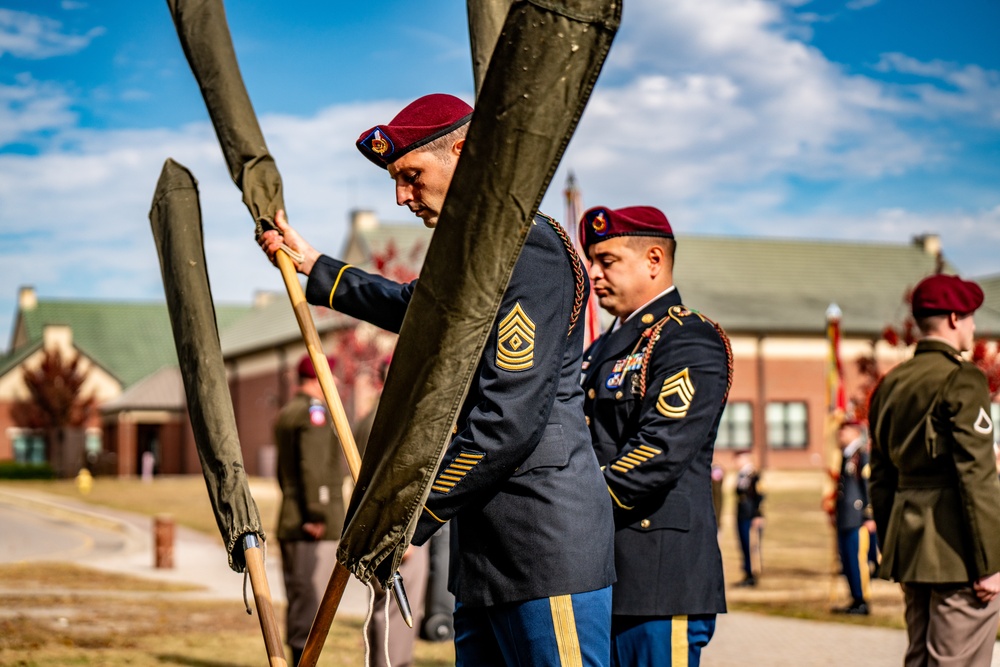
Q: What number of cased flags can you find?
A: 4